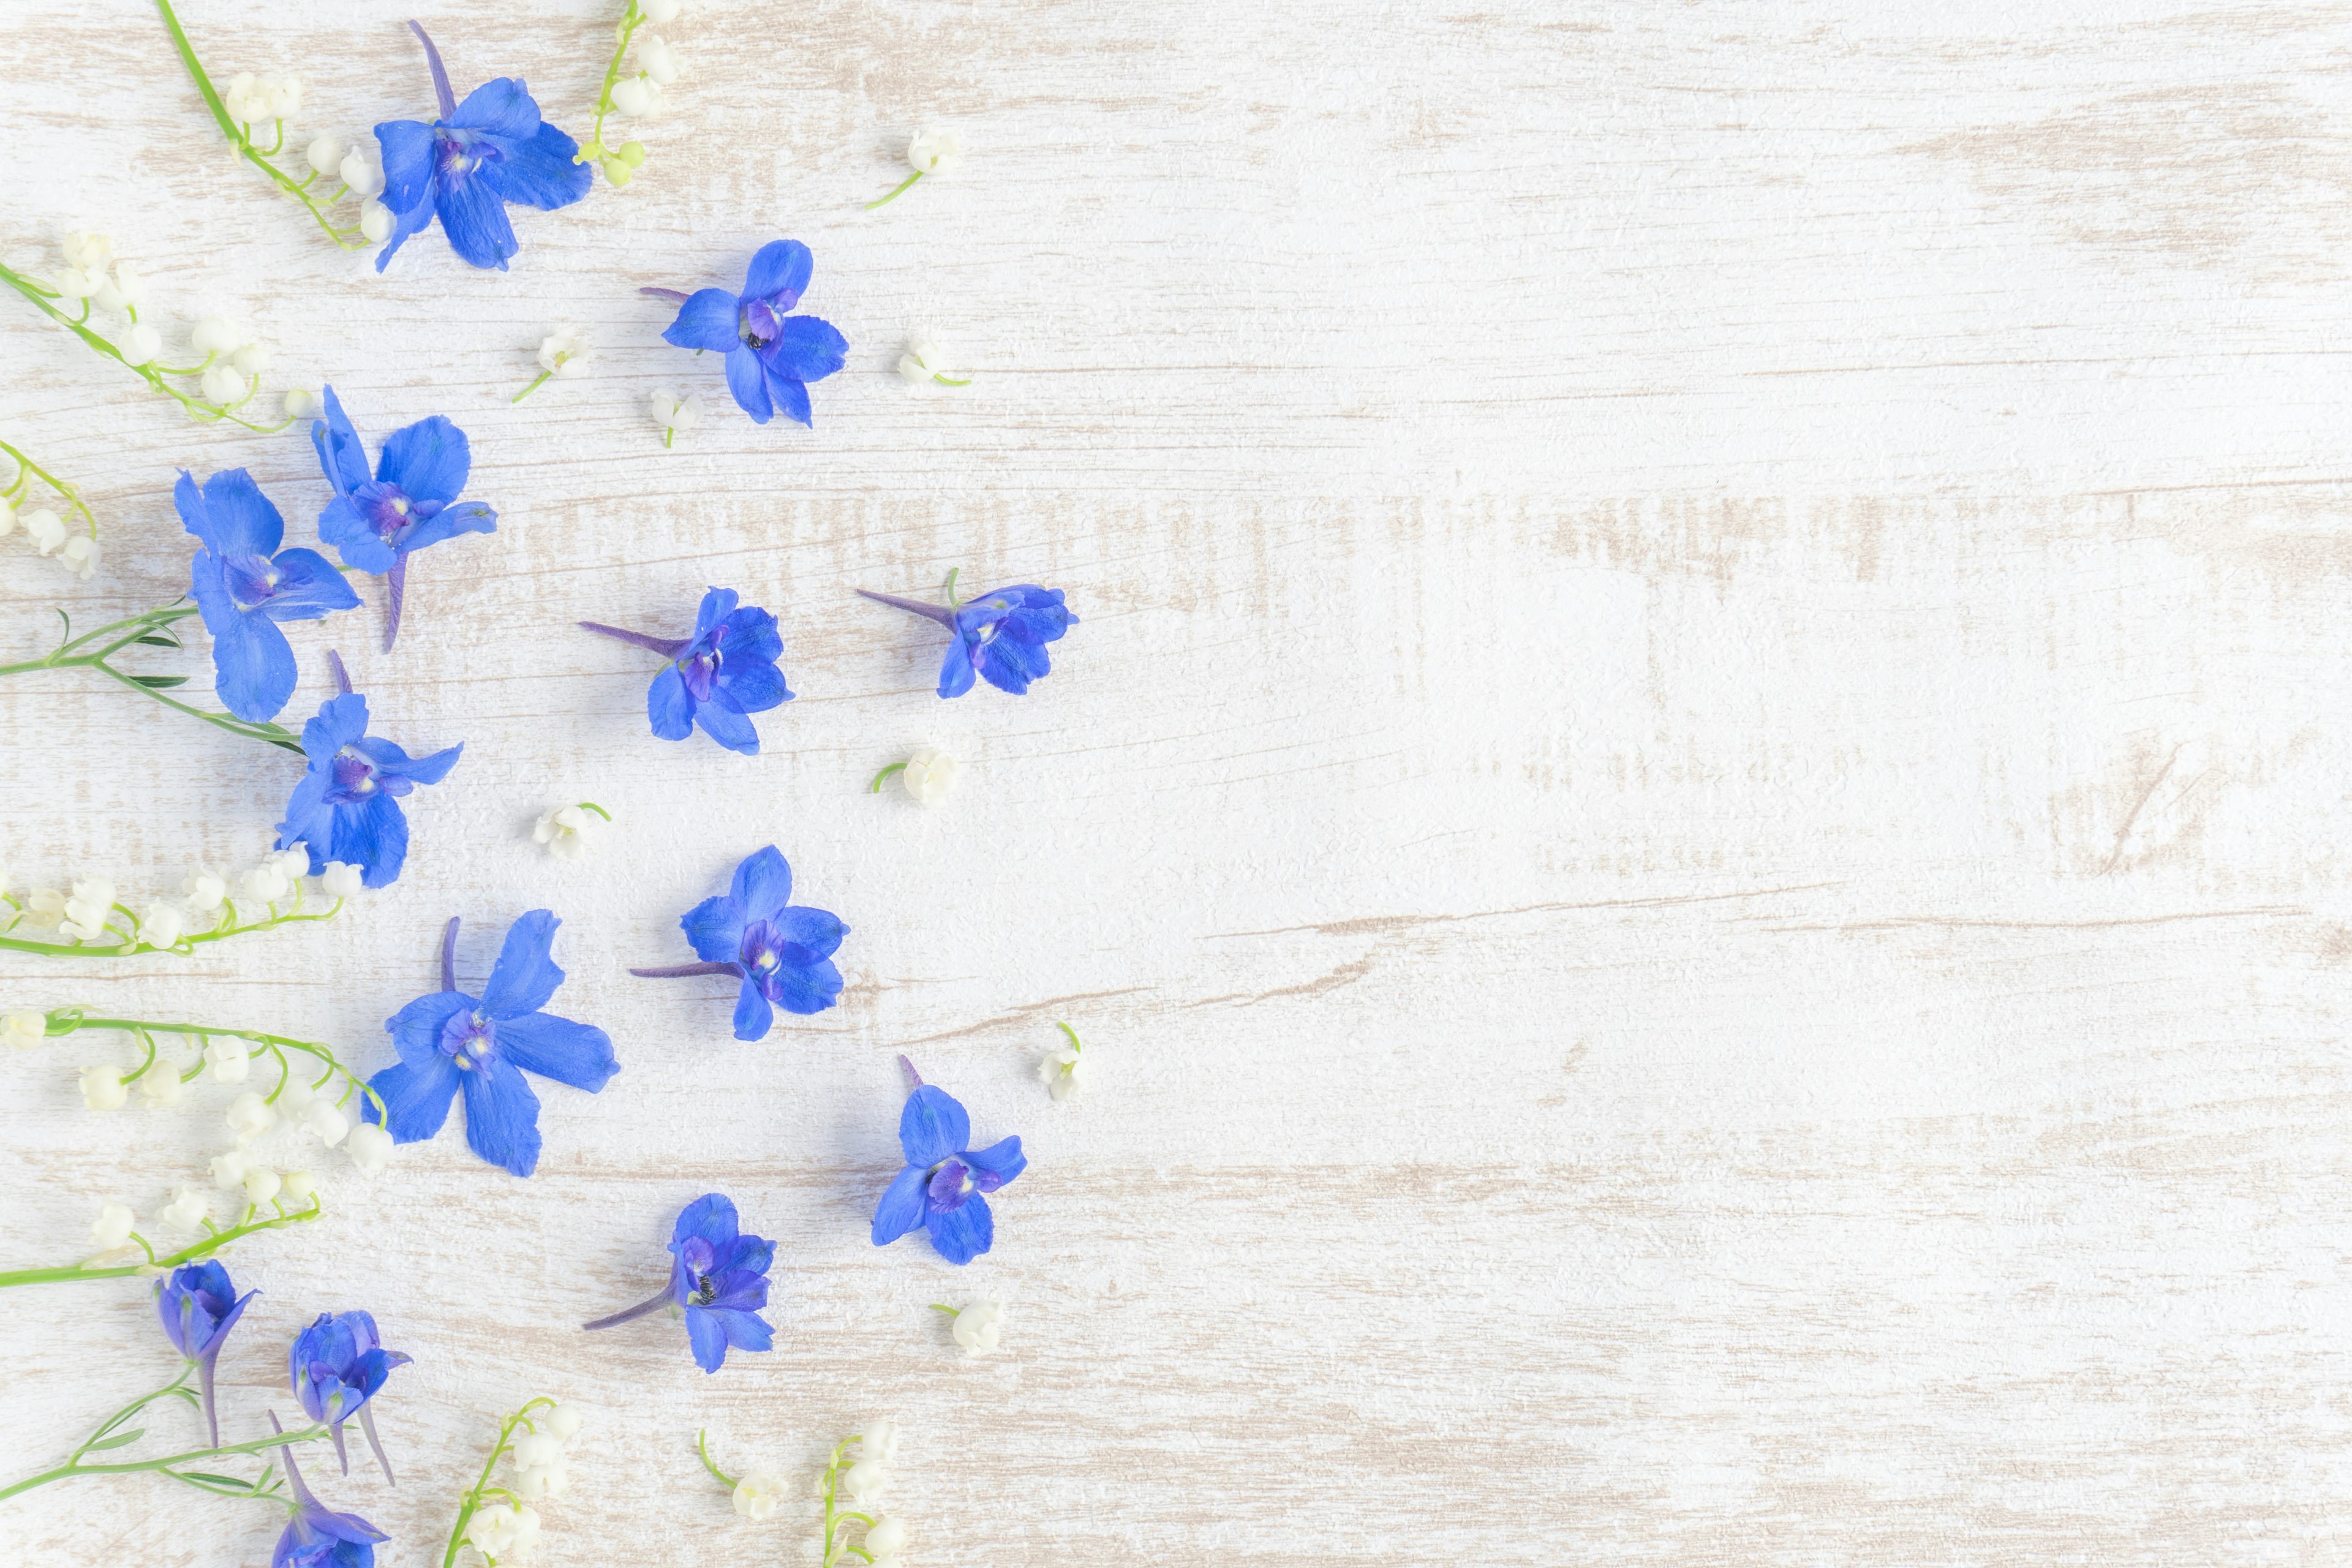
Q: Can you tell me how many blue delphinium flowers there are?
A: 14